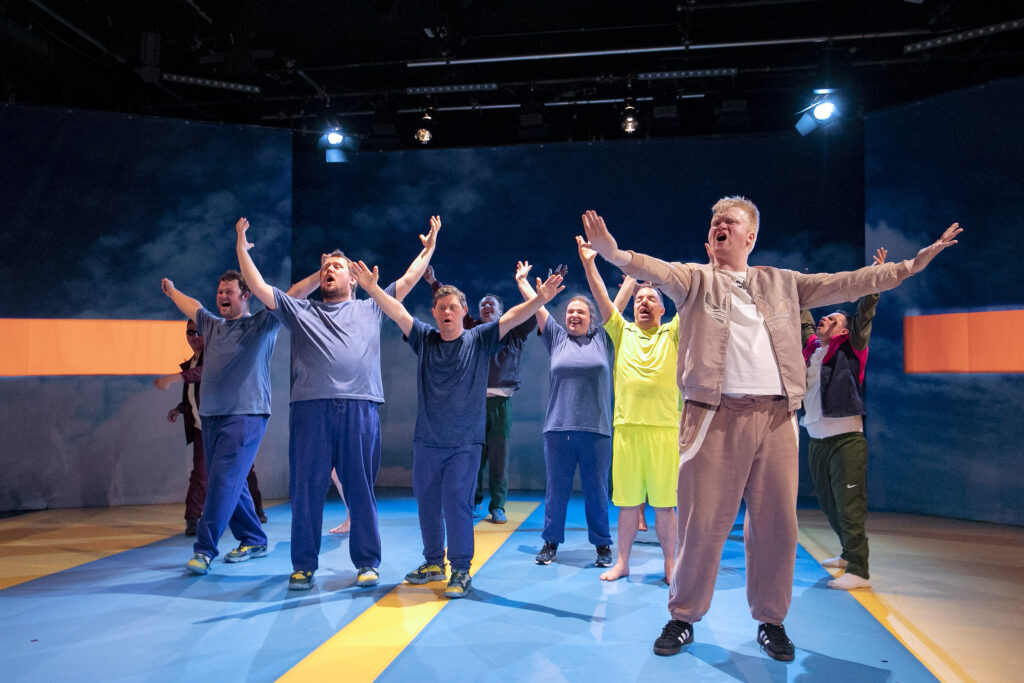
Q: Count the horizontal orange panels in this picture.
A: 2